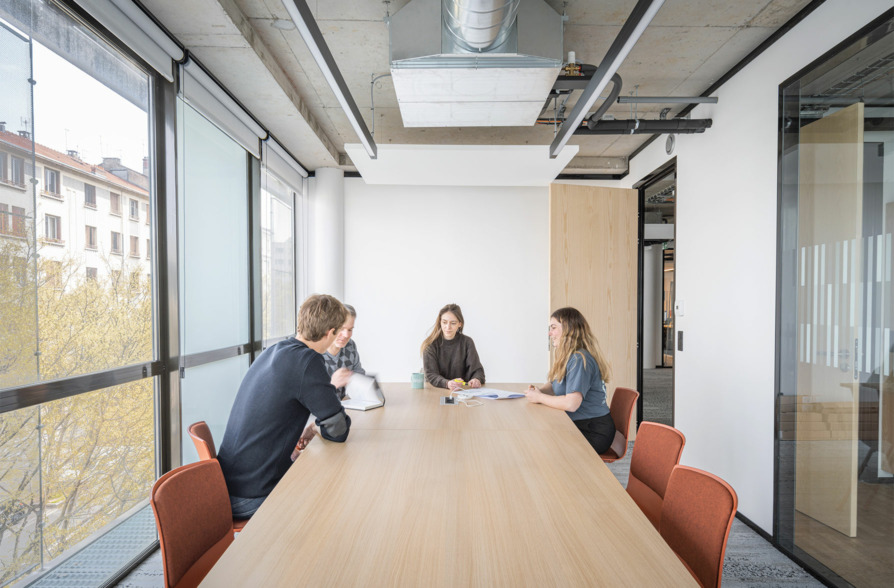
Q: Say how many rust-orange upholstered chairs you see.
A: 5